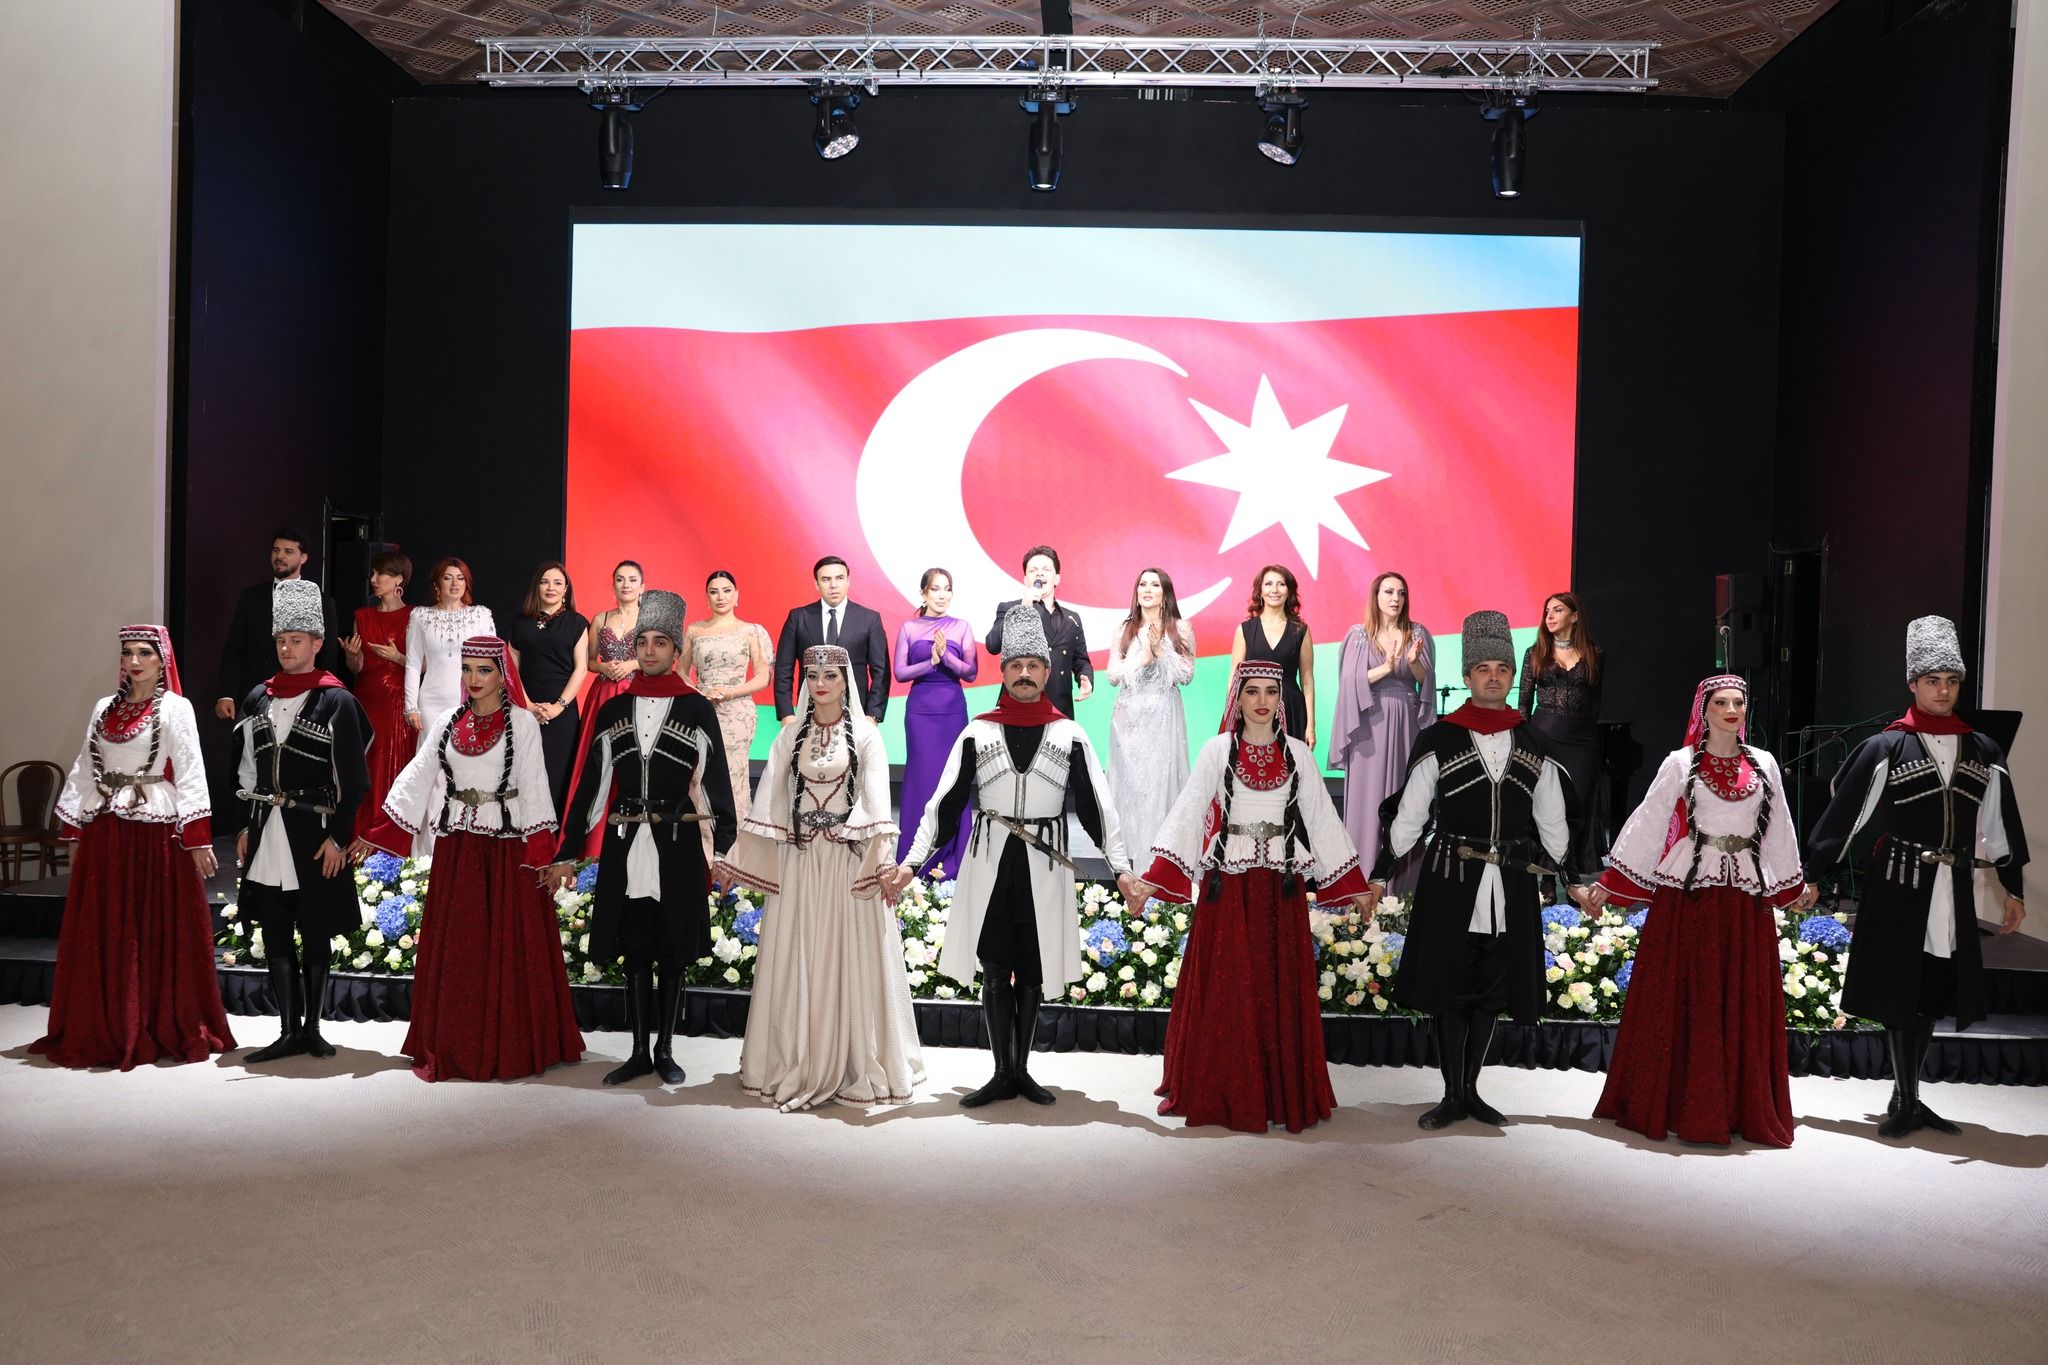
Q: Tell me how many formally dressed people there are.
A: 13